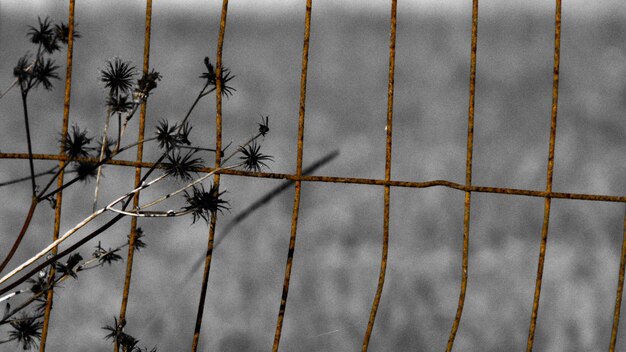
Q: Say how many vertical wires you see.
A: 8